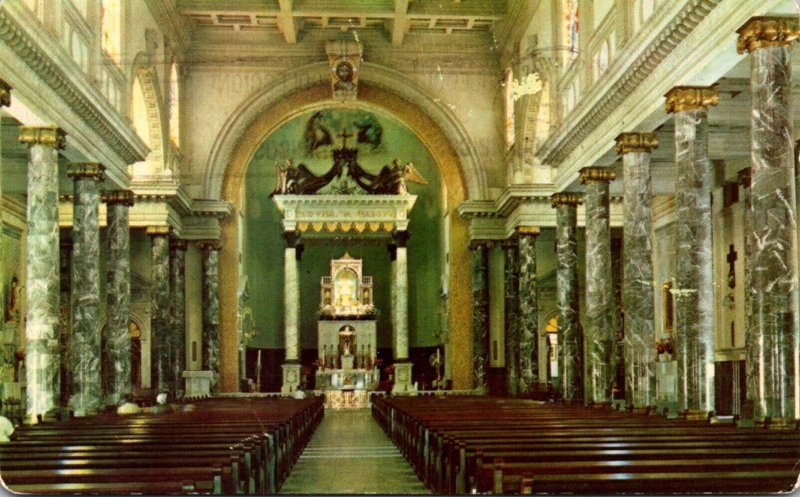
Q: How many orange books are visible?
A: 0